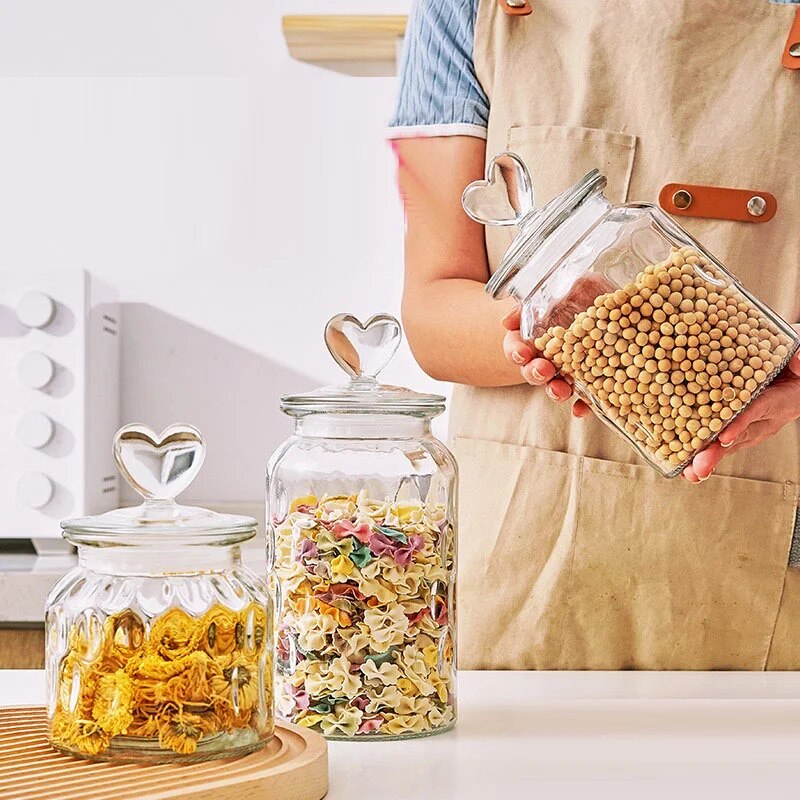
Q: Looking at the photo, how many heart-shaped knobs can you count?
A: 3